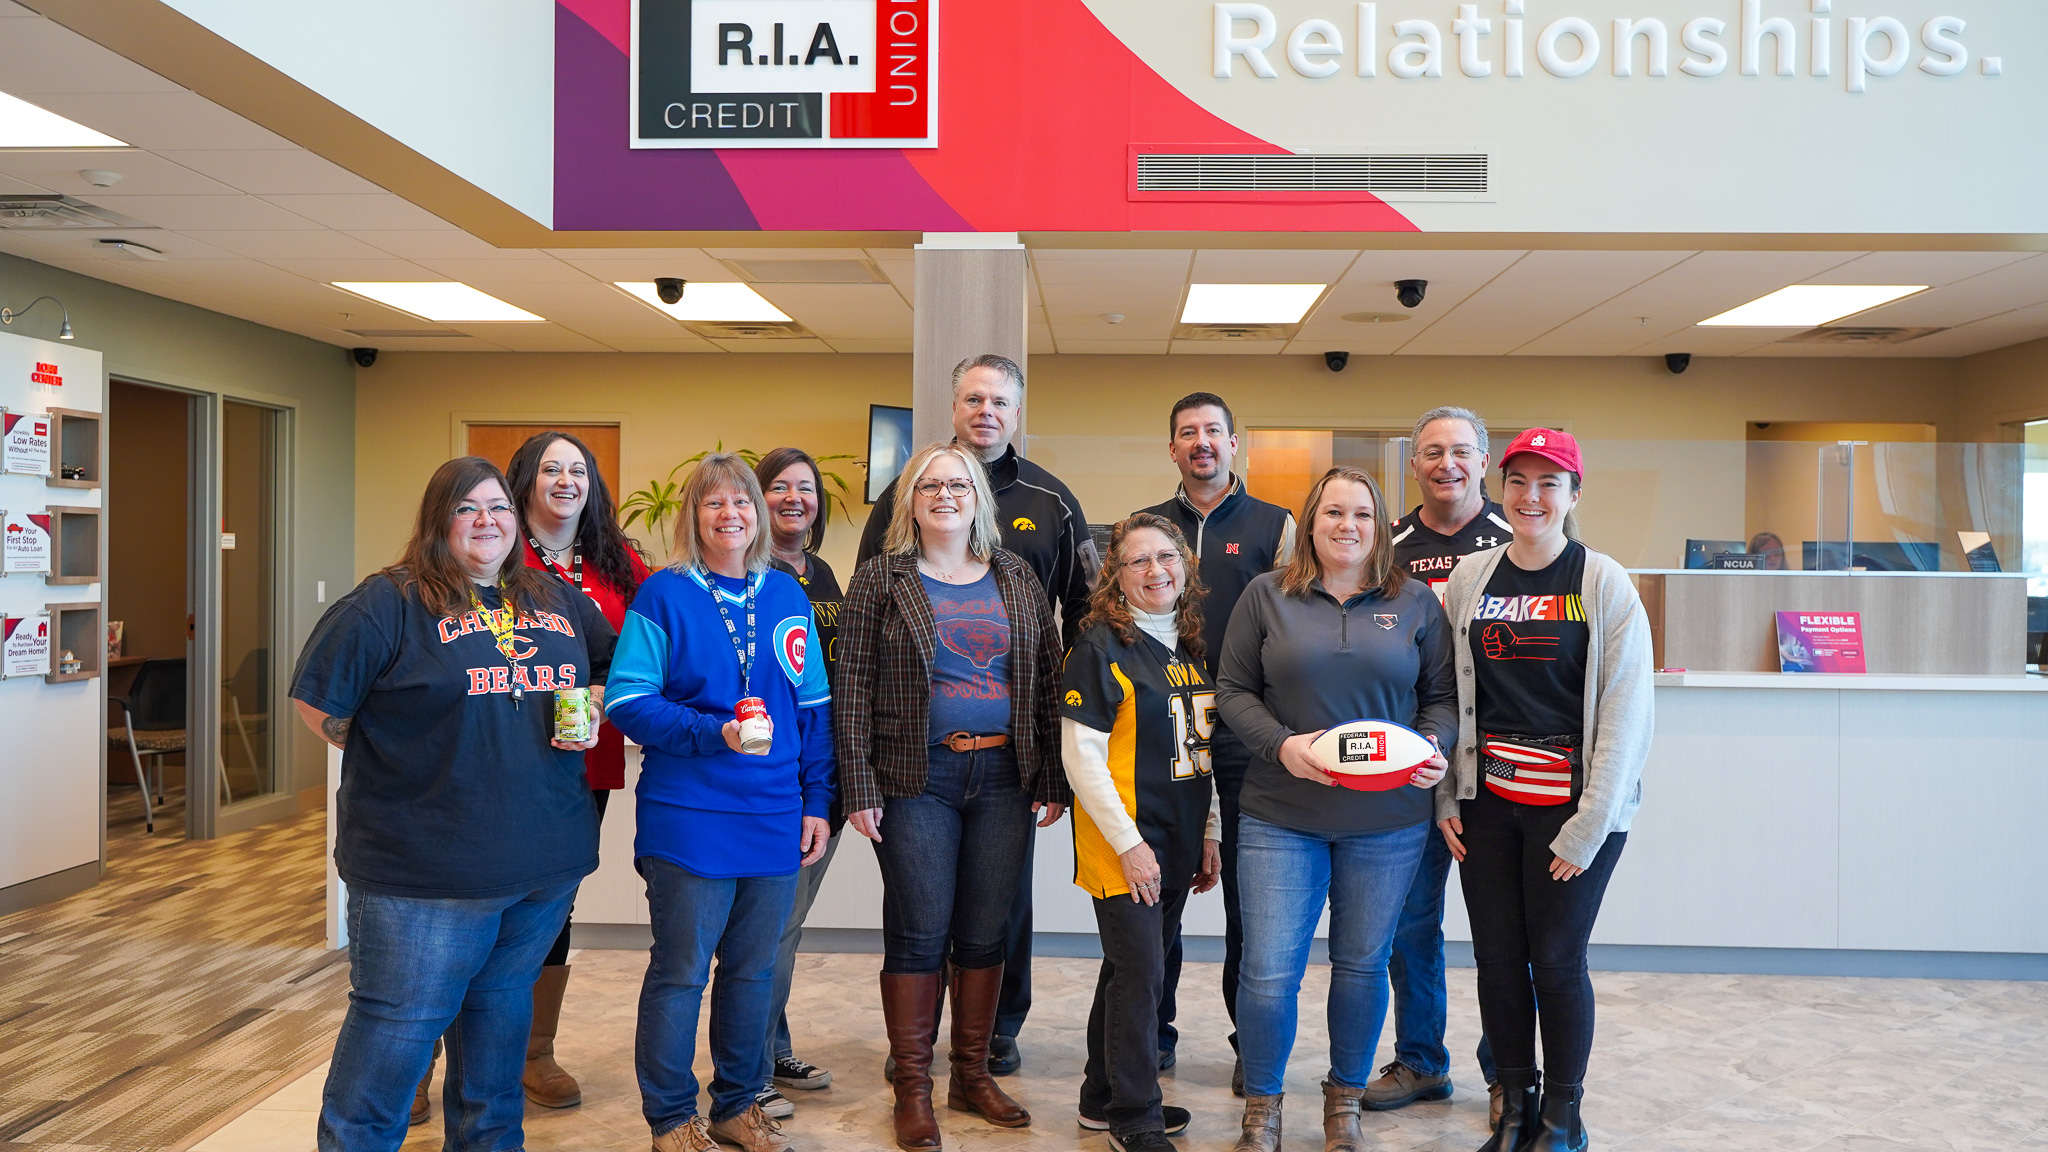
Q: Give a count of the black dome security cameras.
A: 5